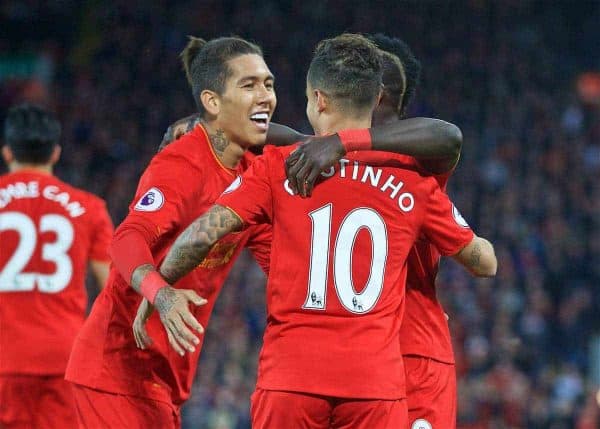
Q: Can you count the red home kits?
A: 4